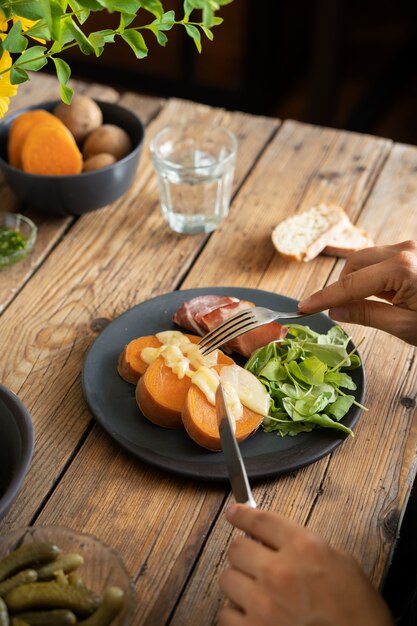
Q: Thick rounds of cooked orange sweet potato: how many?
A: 3